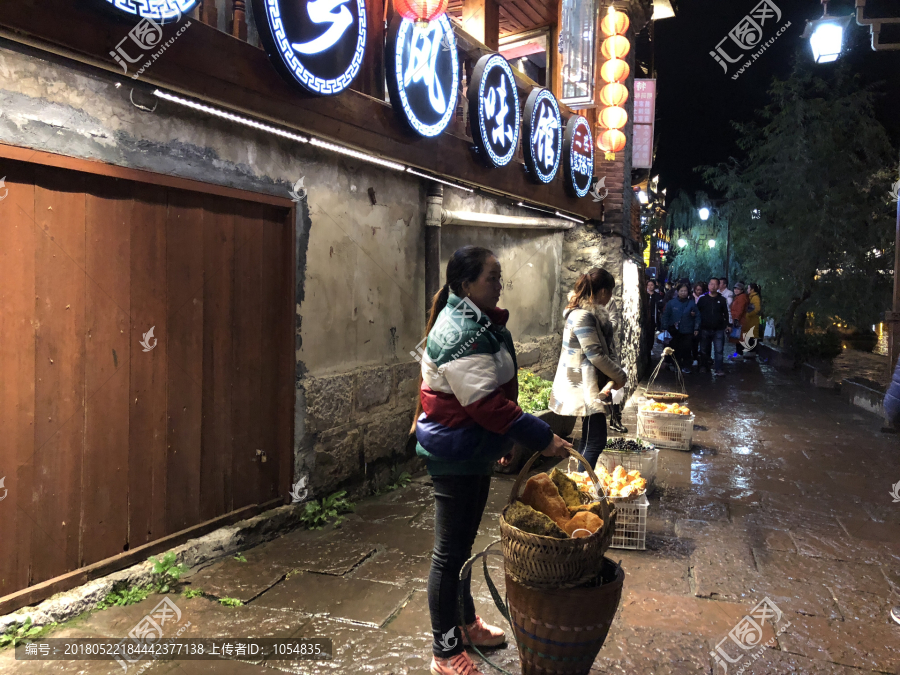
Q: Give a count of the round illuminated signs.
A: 6